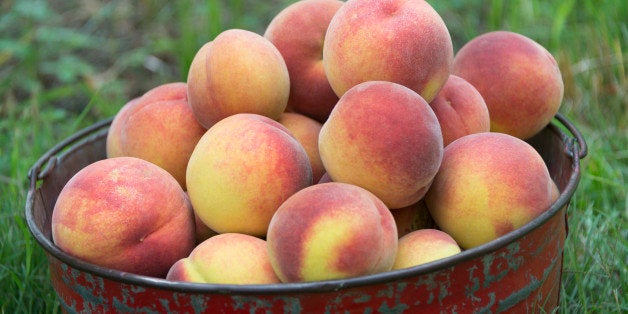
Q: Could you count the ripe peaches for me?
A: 14